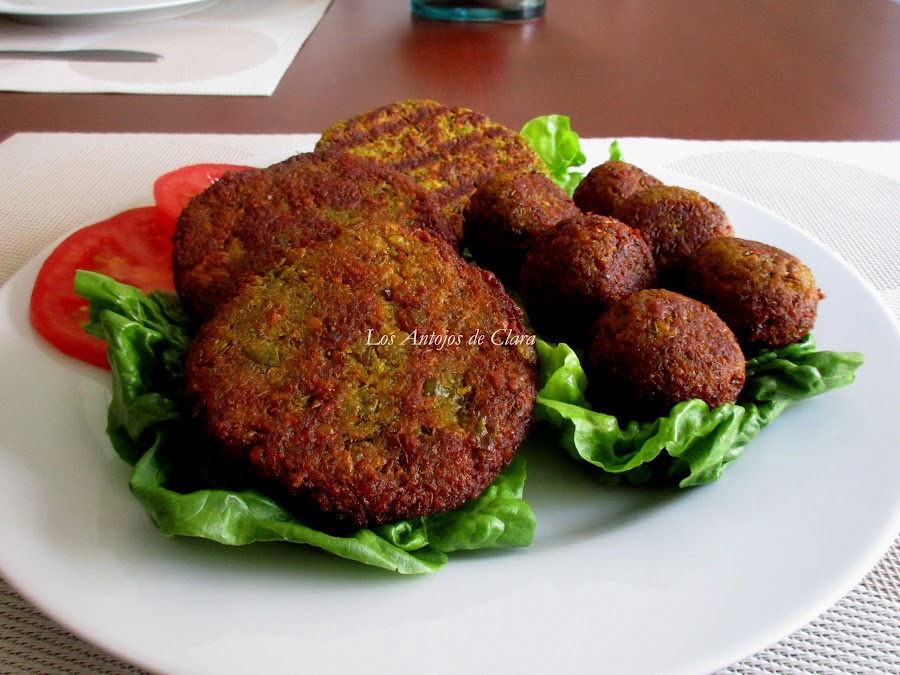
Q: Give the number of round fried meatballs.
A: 6